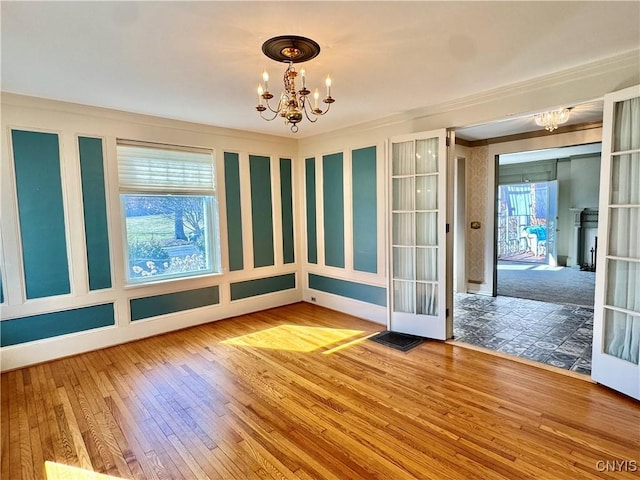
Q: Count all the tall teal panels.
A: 8